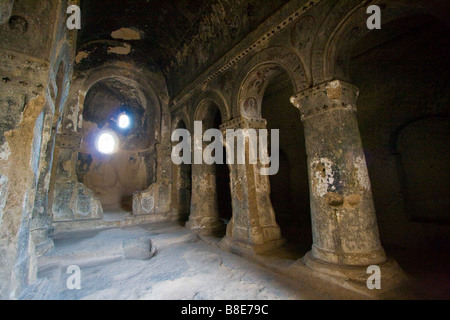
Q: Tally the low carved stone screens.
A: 2